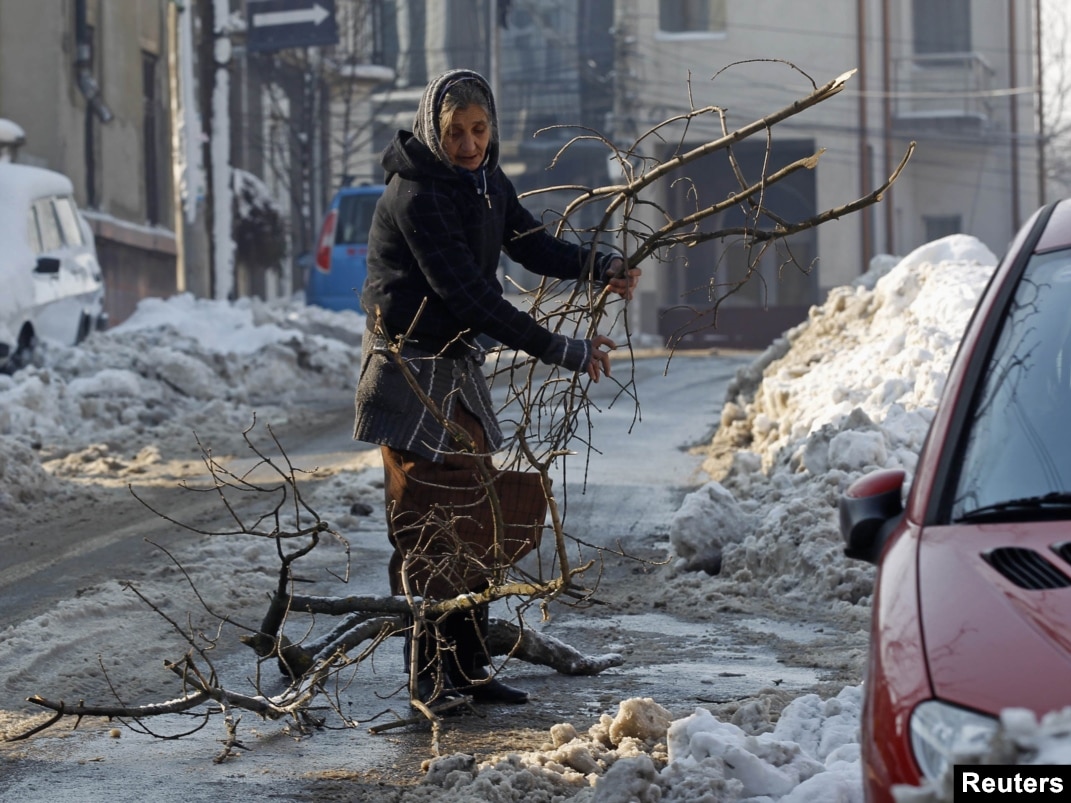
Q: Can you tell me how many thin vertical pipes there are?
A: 4